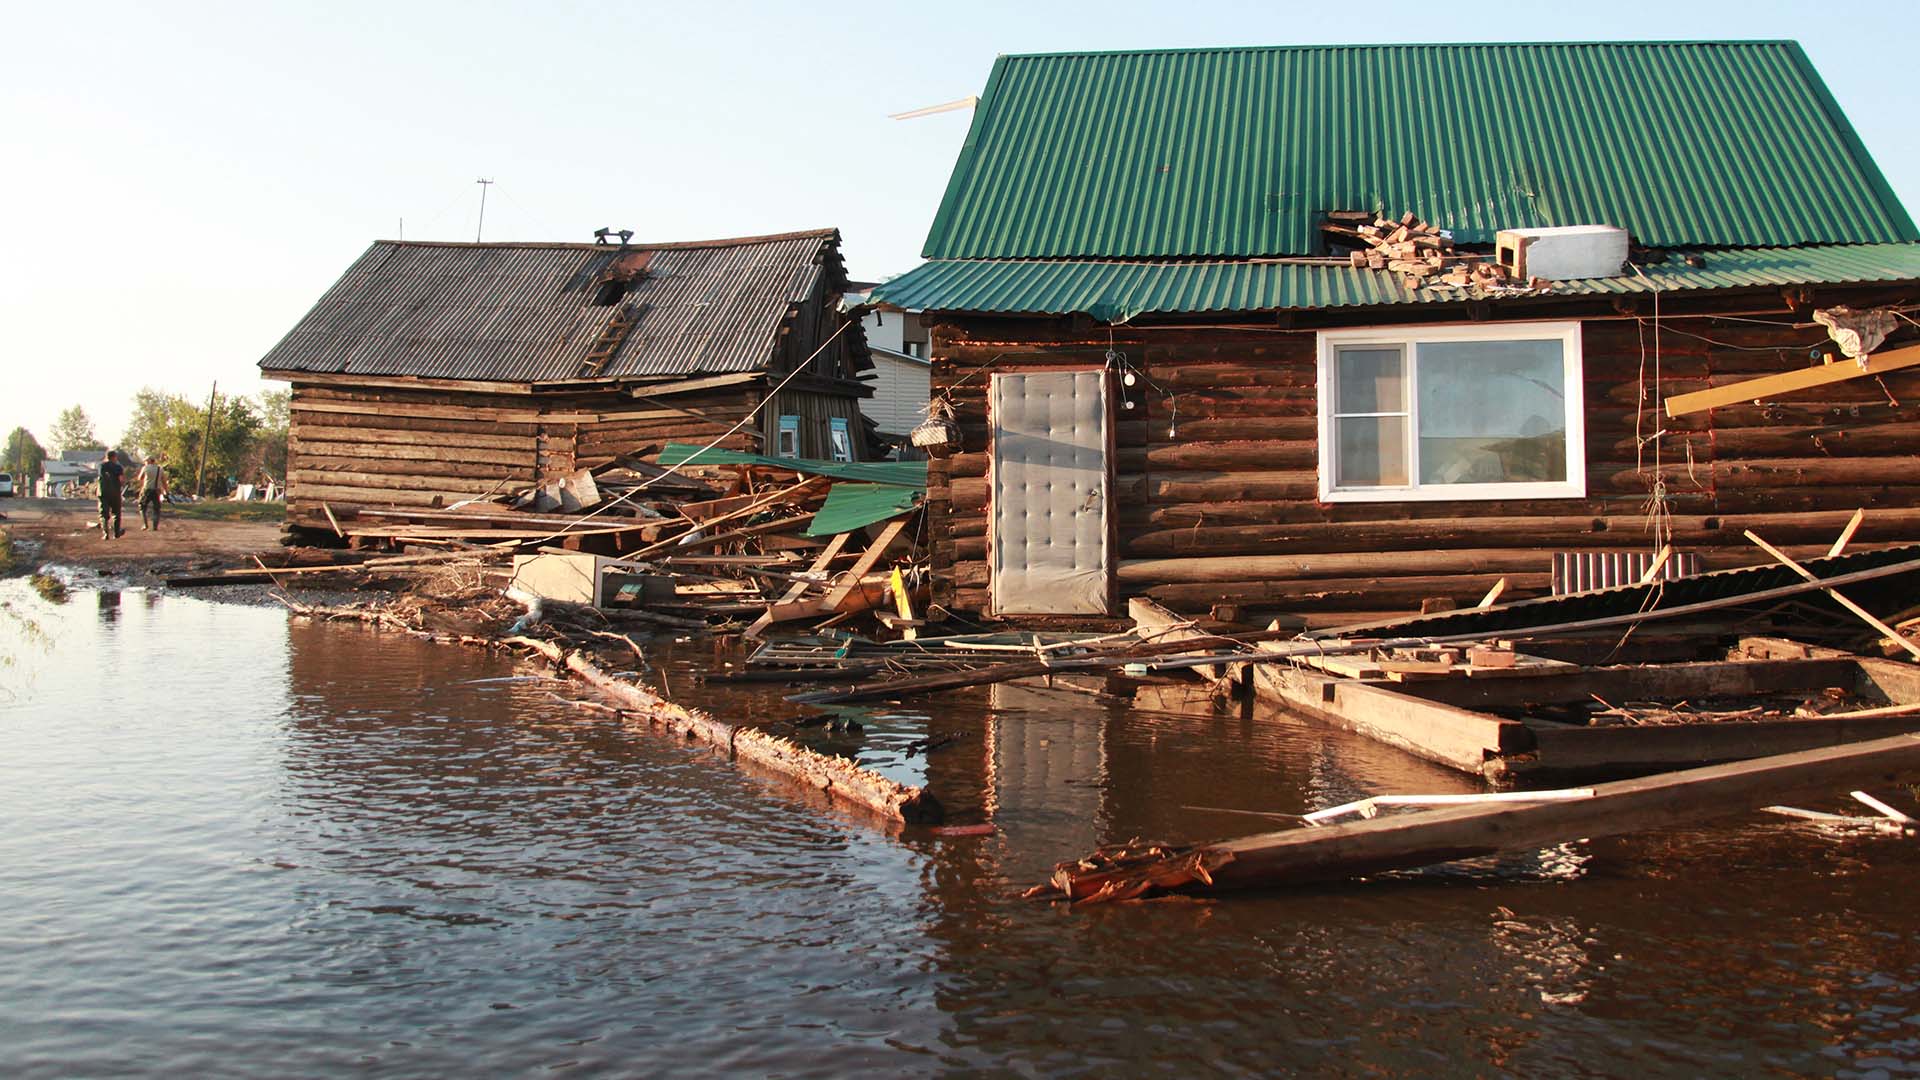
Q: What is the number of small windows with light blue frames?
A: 2